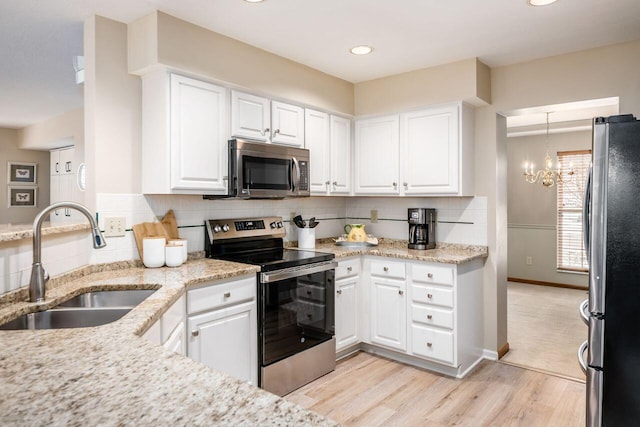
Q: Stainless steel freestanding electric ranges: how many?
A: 1